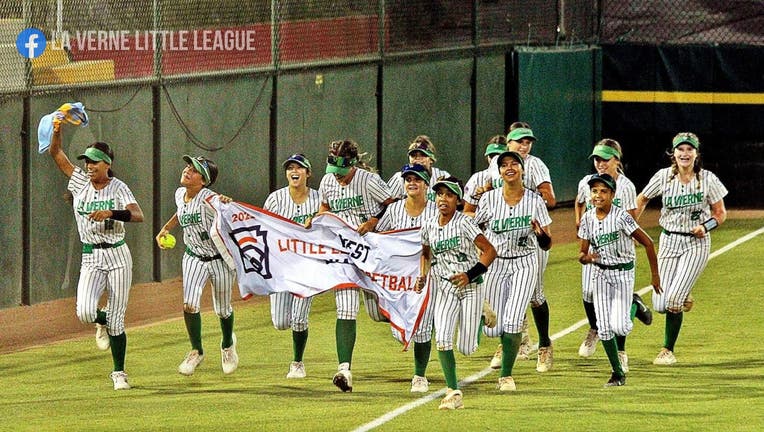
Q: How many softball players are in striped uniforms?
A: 13